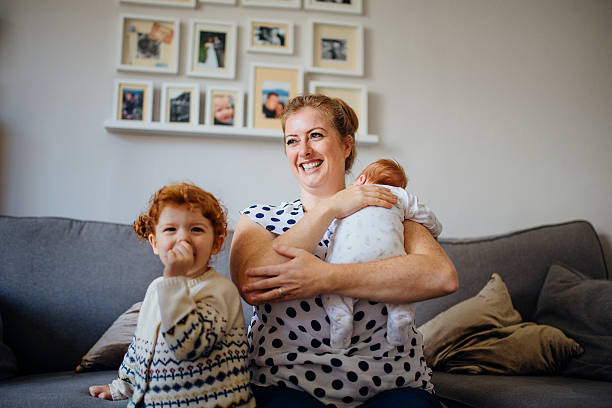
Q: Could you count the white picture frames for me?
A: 13